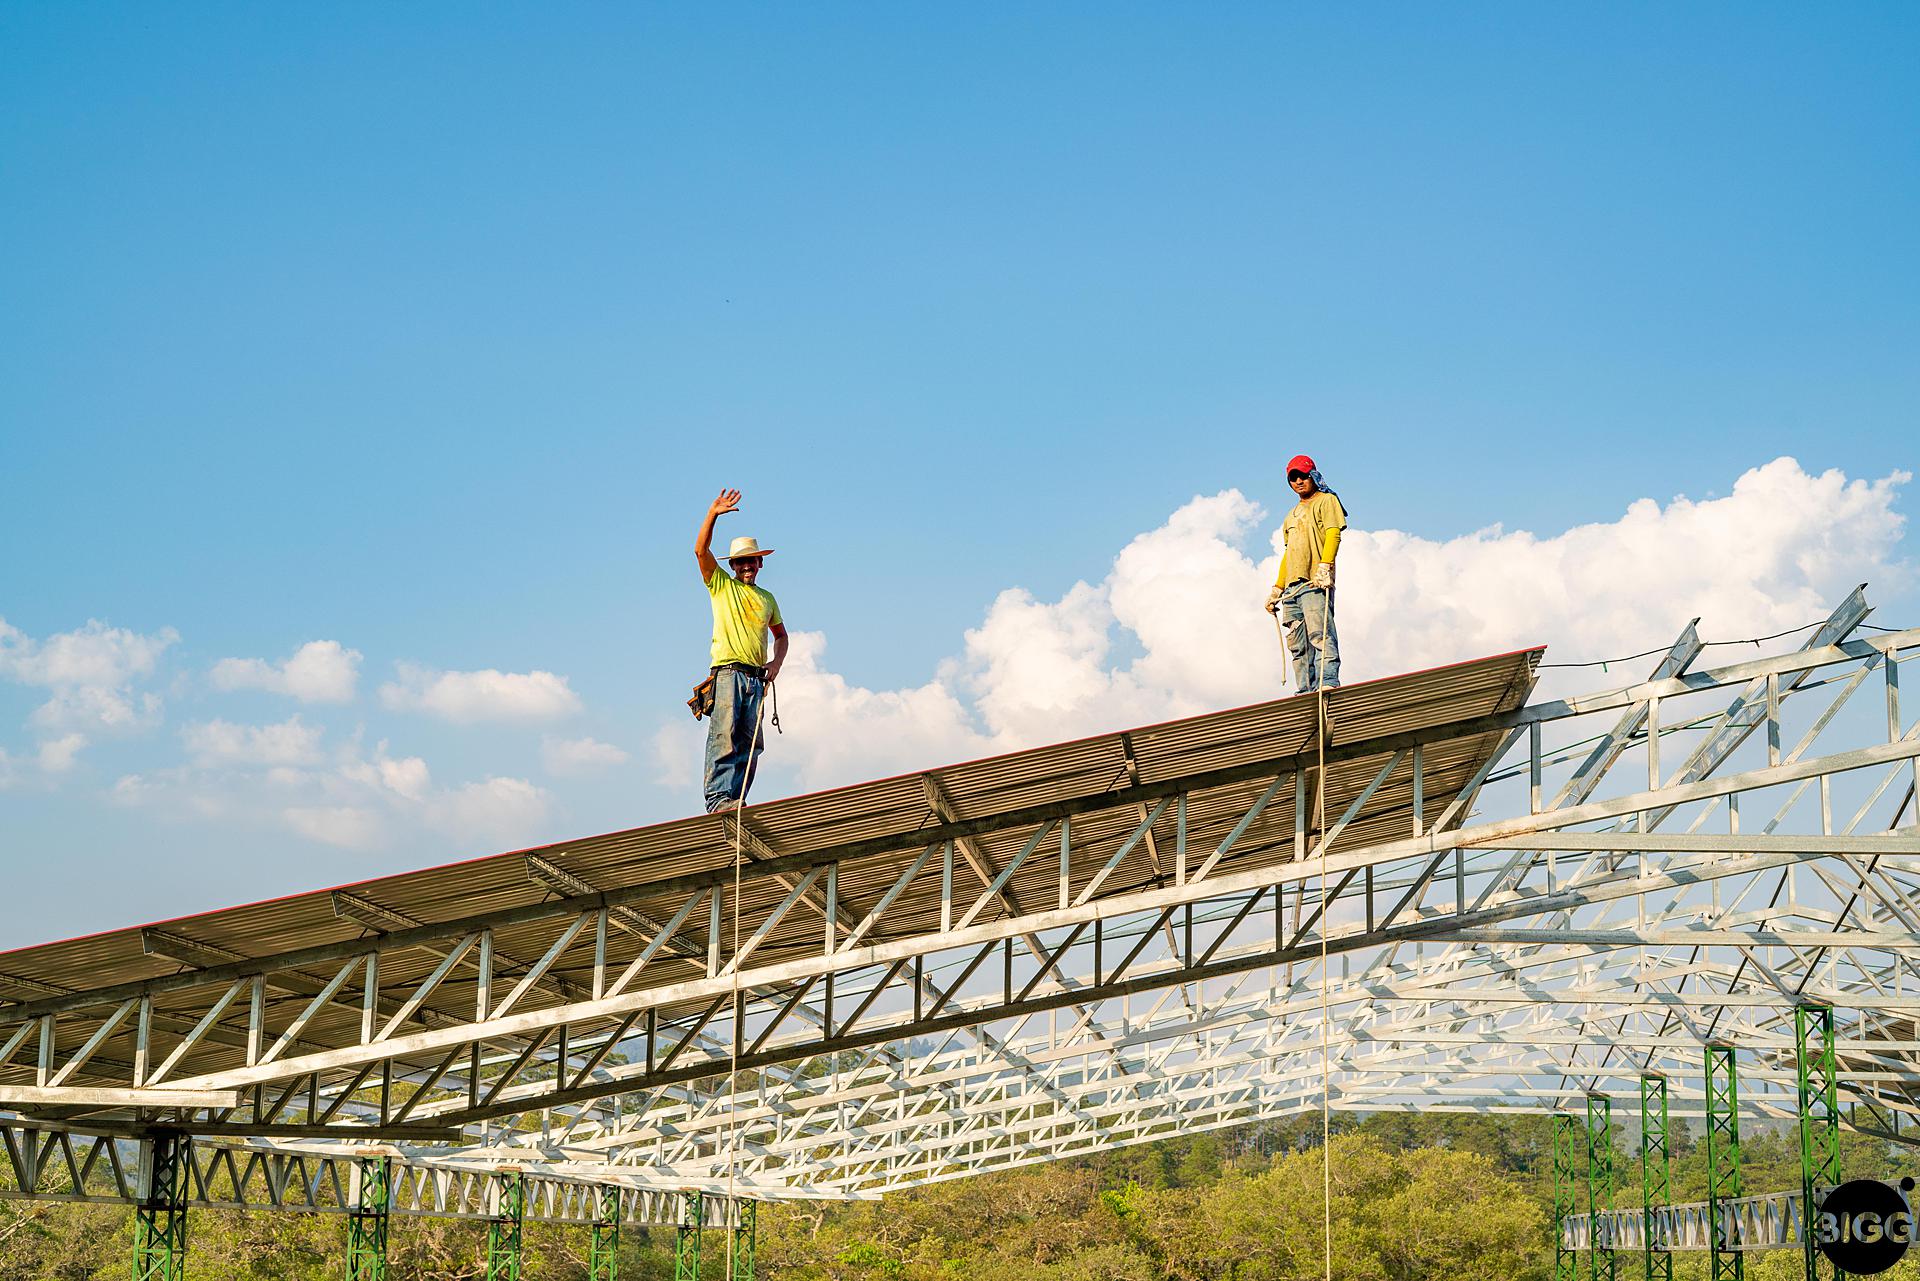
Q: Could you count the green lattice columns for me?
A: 11